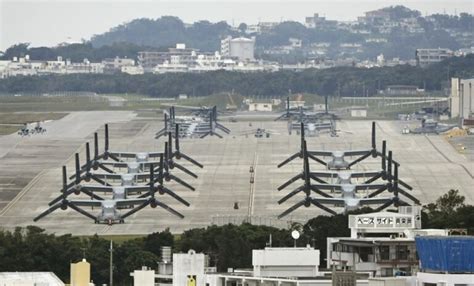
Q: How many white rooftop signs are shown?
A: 1